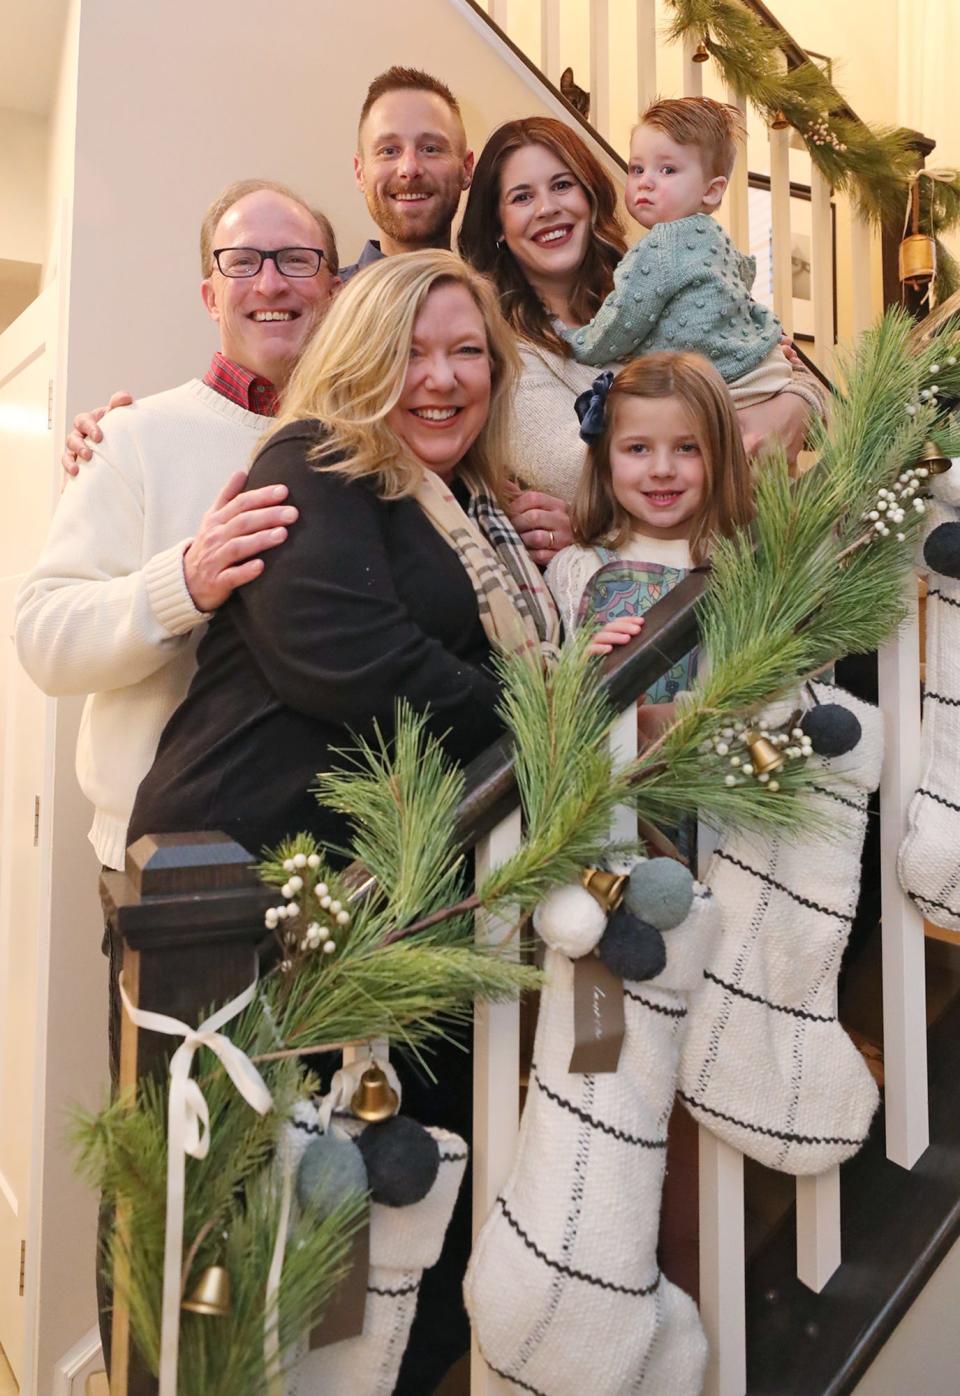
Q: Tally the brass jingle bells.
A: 8